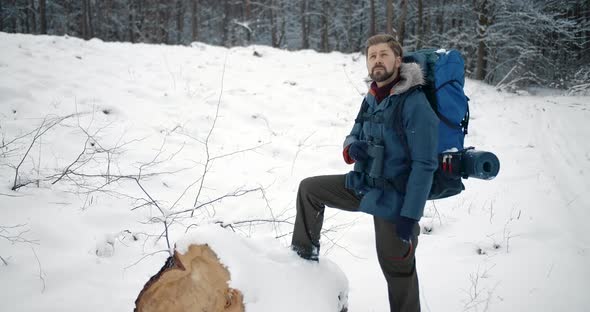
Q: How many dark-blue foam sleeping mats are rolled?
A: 1